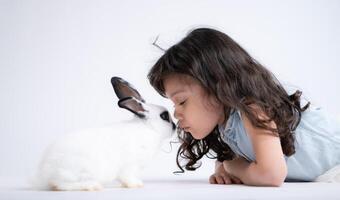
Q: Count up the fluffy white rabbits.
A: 1